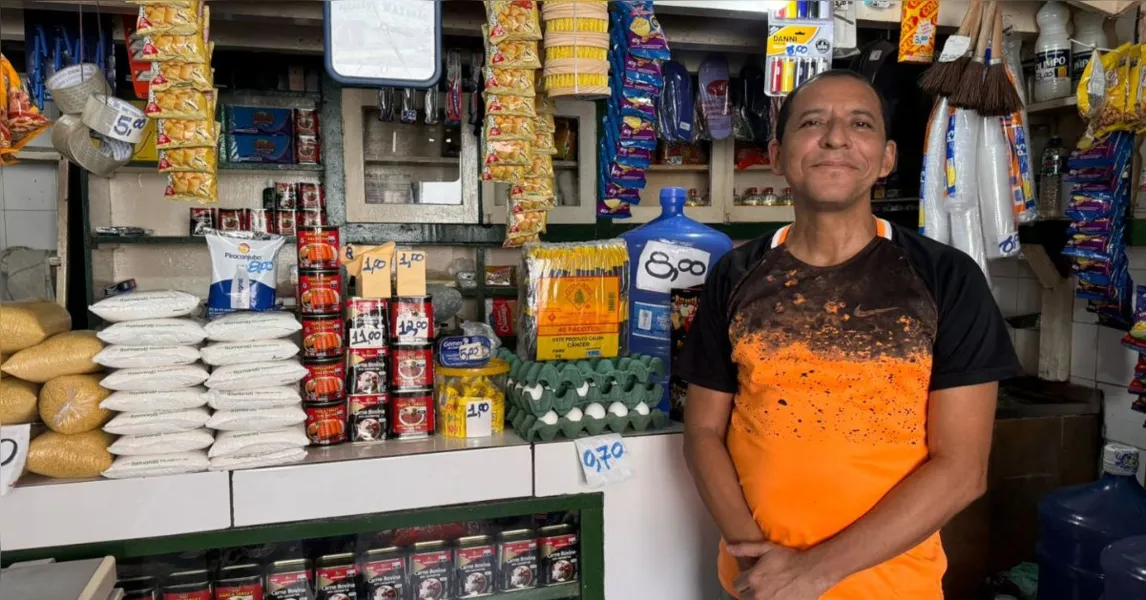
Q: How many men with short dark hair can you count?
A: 1